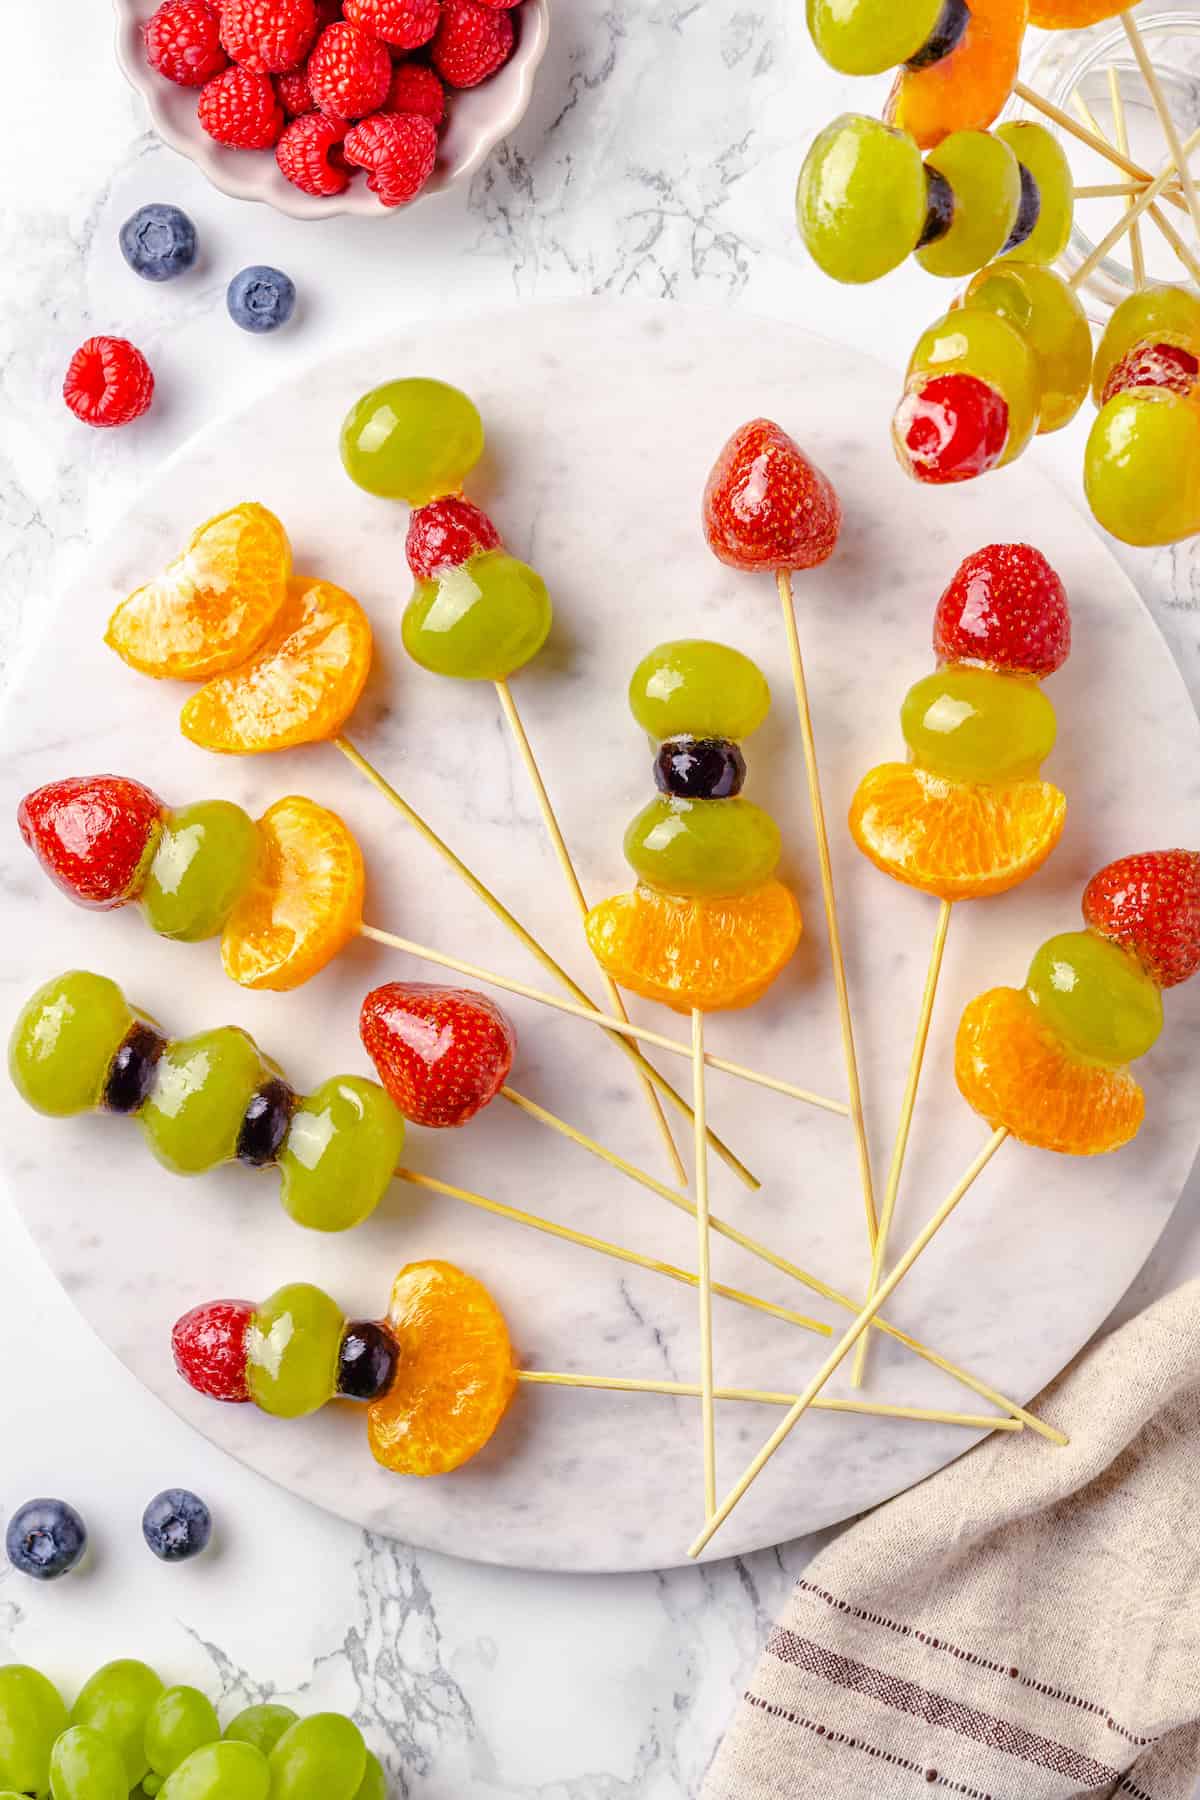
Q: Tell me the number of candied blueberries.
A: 7